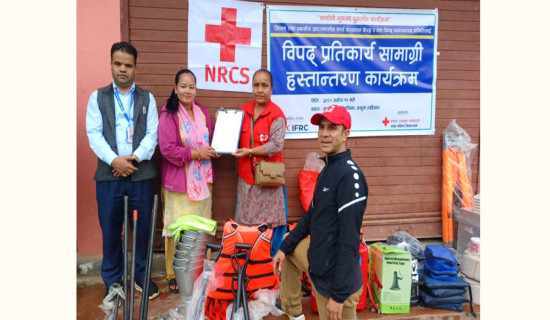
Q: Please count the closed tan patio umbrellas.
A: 0